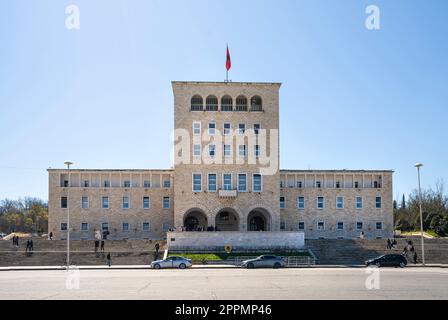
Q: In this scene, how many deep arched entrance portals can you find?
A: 3